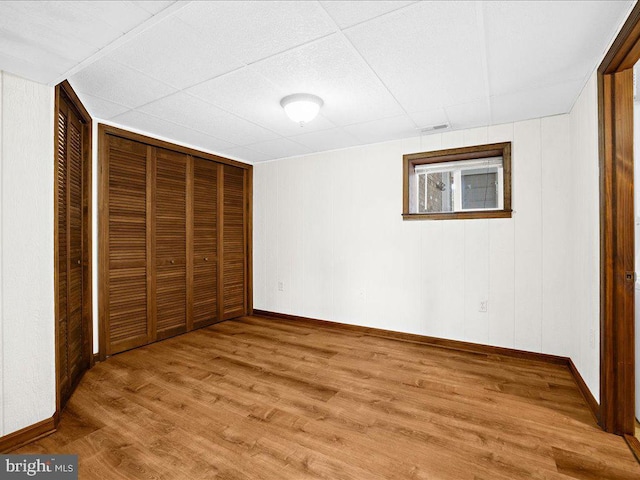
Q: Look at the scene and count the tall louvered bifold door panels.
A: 6